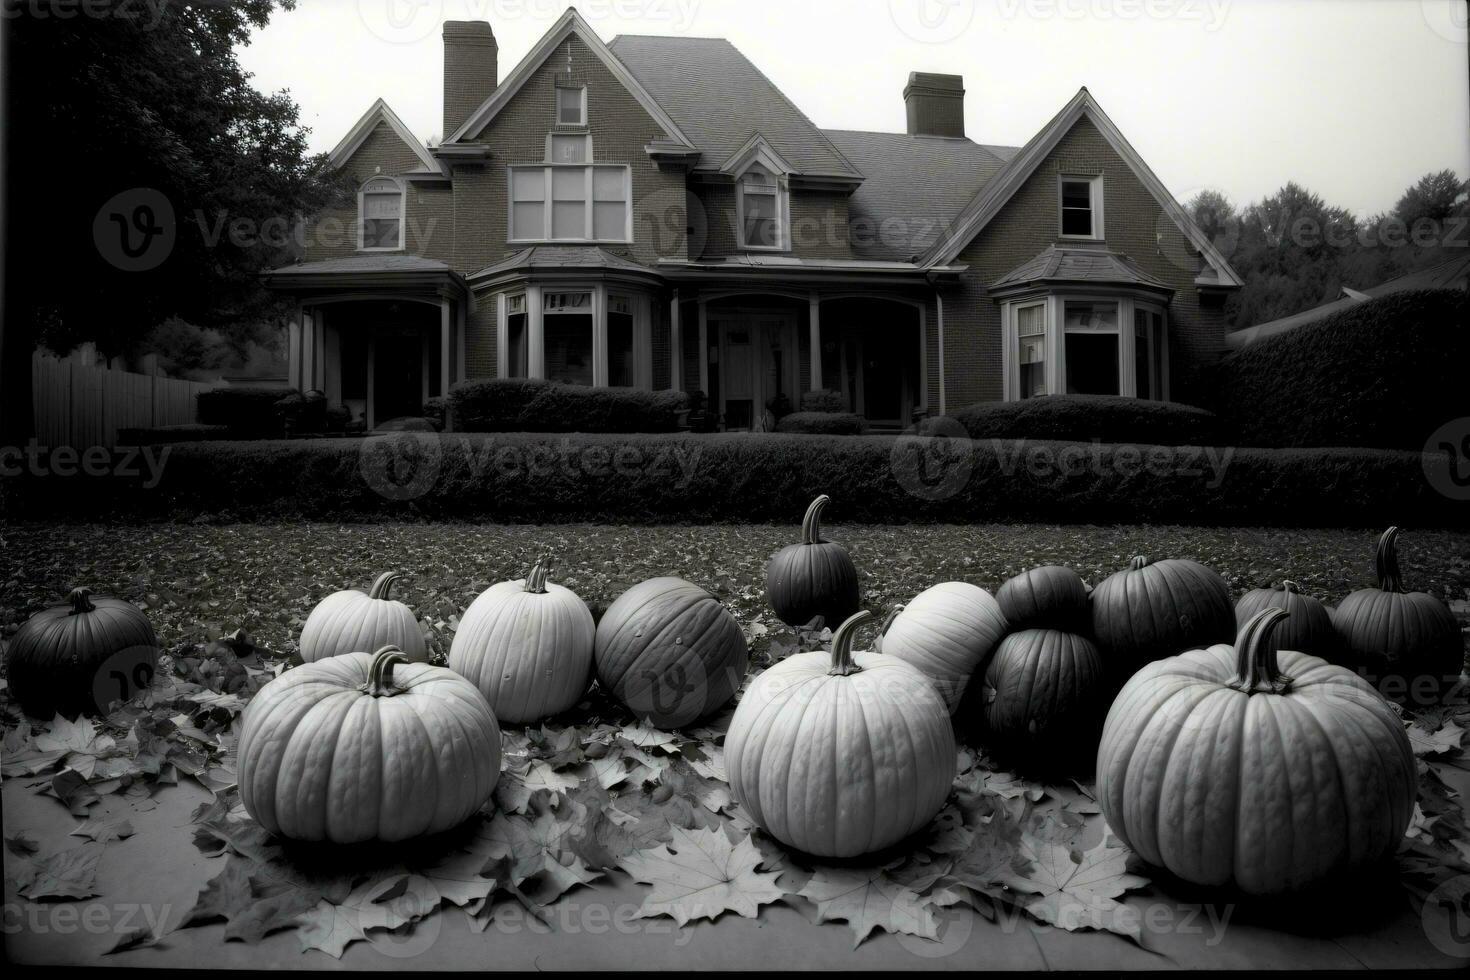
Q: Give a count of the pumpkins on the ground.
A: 14